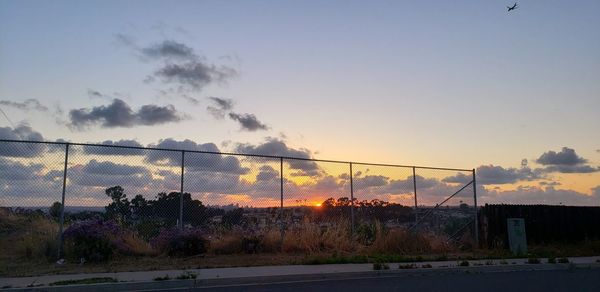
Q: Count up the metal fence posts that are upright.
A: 6